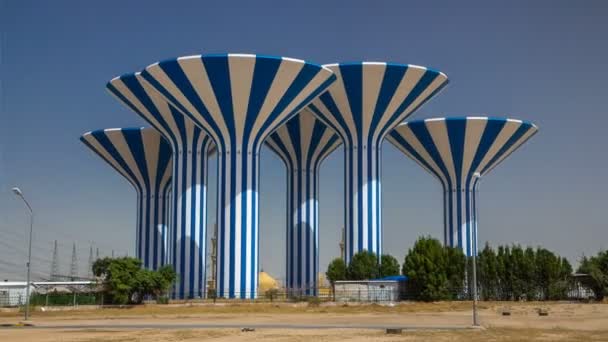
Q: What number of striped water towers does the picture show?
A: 6